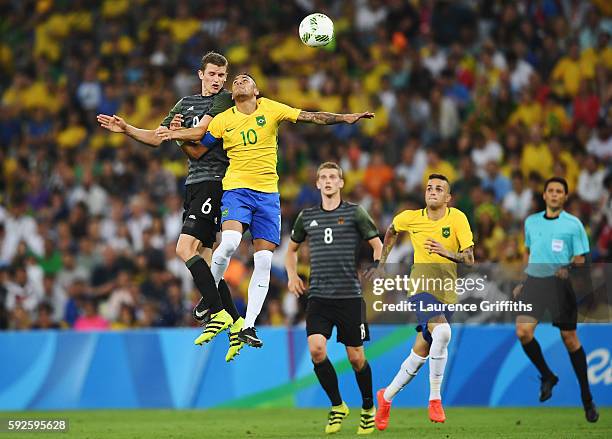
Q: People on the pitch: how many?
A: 5